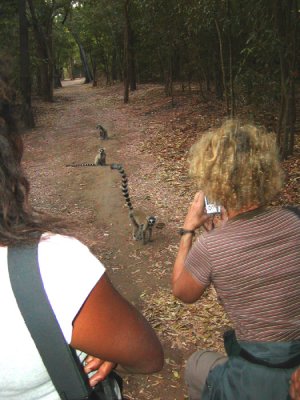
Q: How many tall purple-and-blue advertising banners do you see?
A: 0